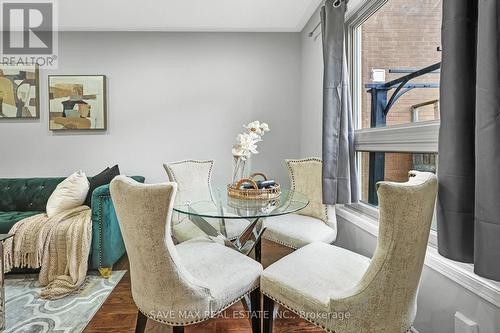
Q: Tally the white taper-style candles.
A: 0